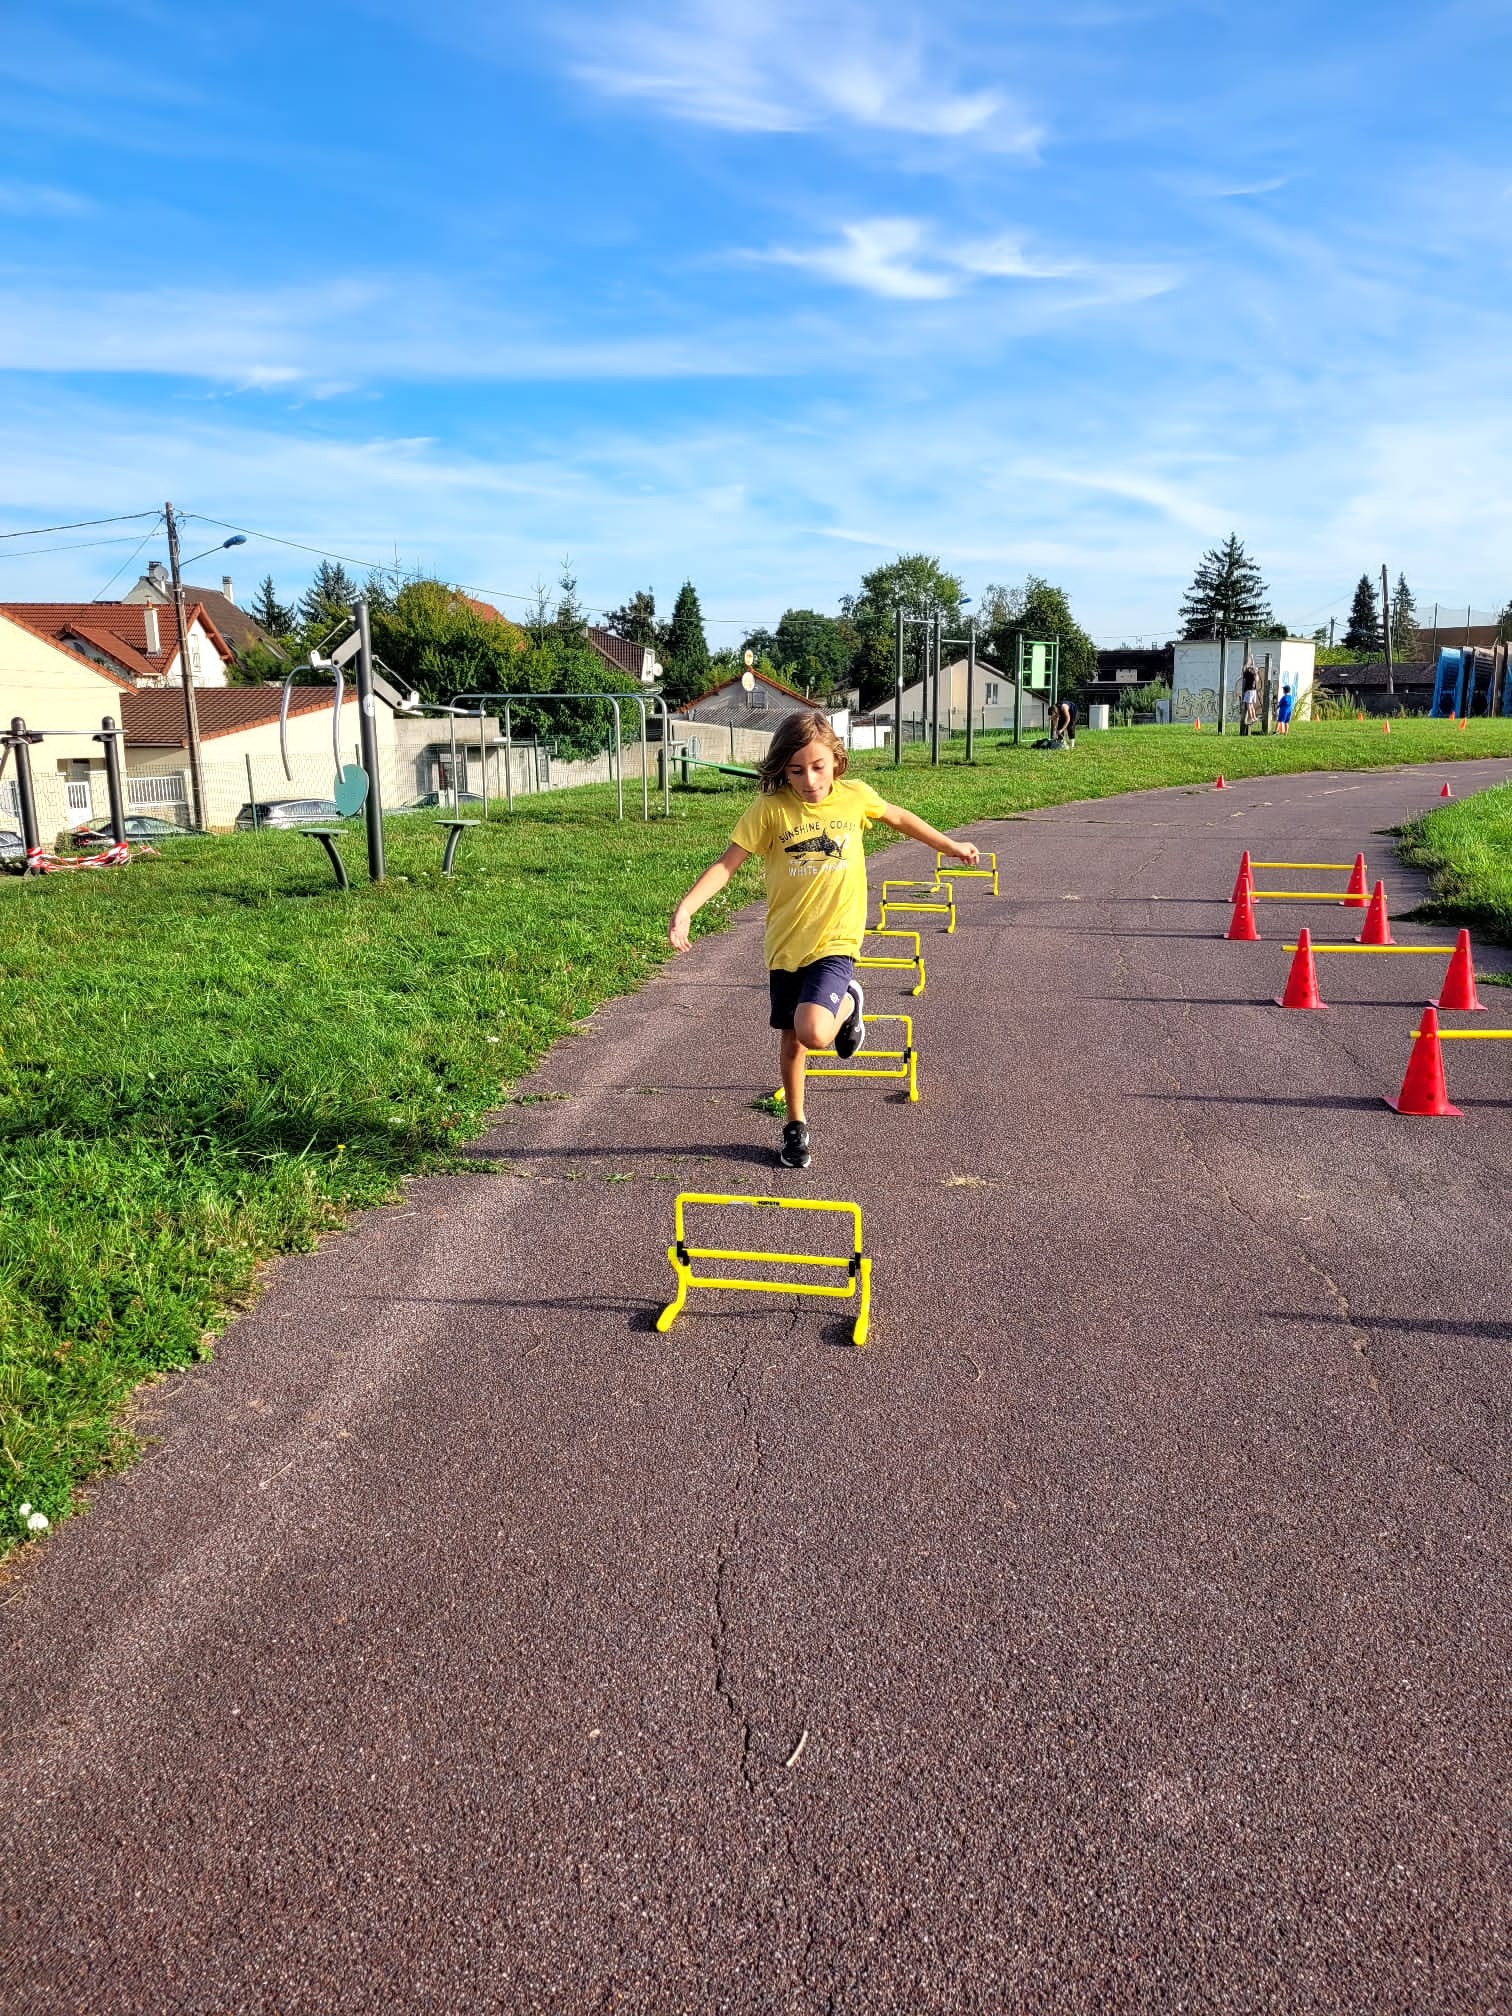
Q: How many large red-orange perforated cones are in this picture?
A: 7